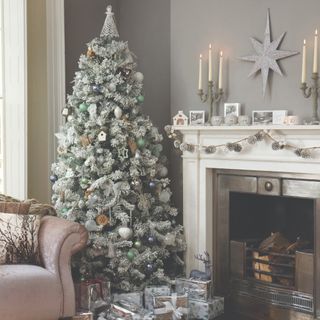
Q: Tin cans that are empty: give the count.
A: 0